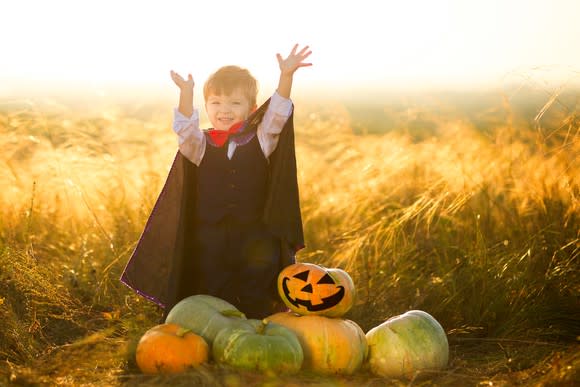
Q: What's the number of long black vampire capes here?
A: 1